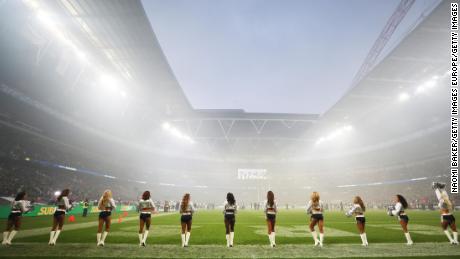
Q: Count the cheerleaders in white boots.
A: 11